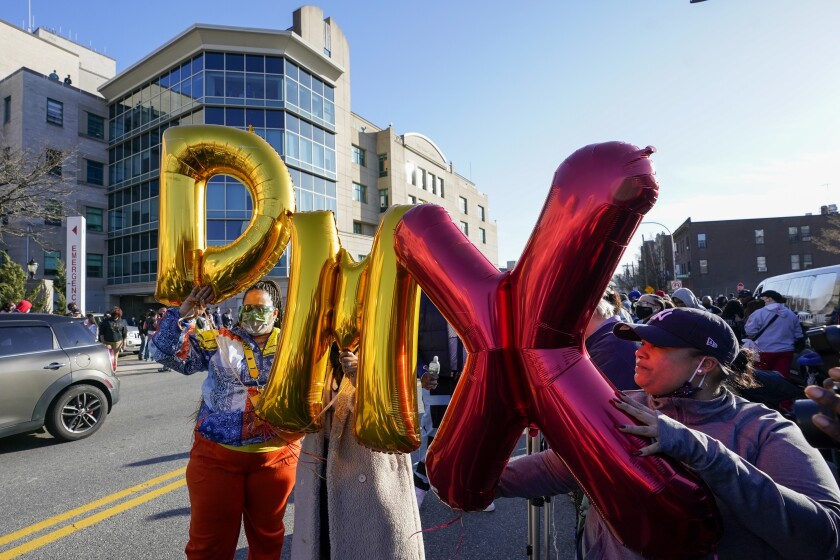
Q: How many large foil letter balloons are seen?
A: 3